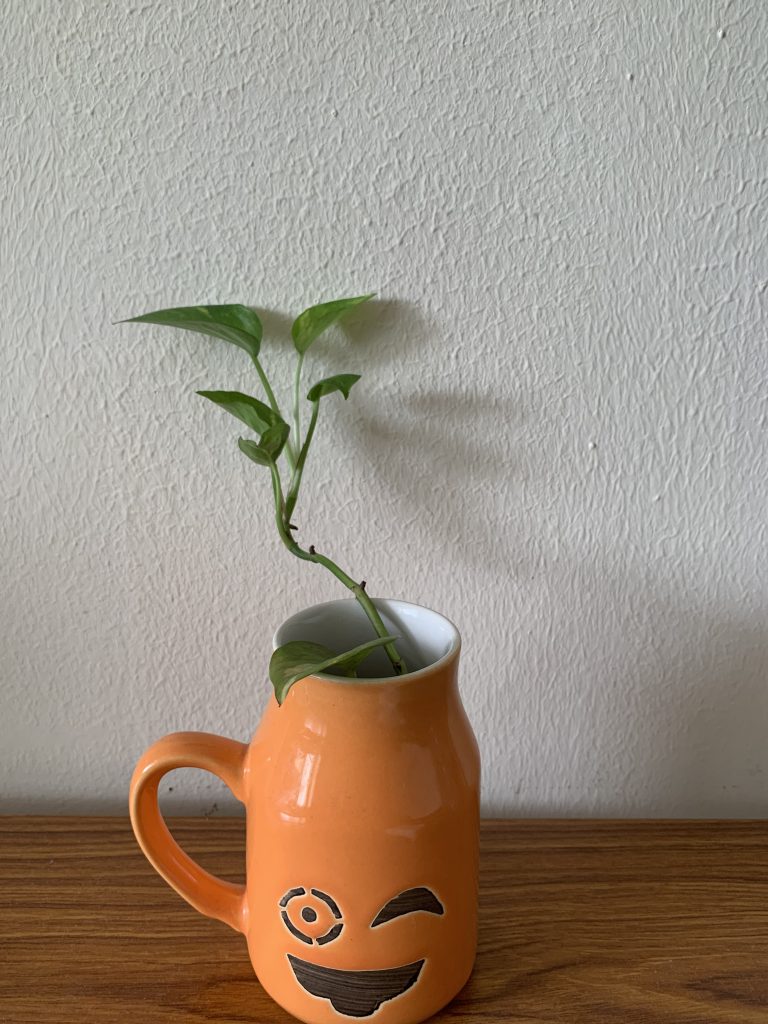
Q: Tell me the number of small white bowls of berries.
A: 0